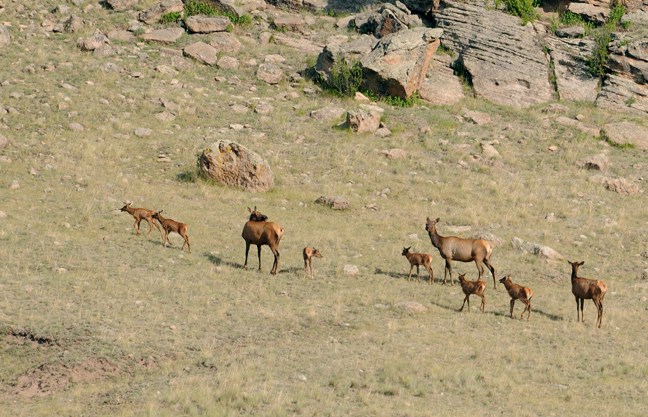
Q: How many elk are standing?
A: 9